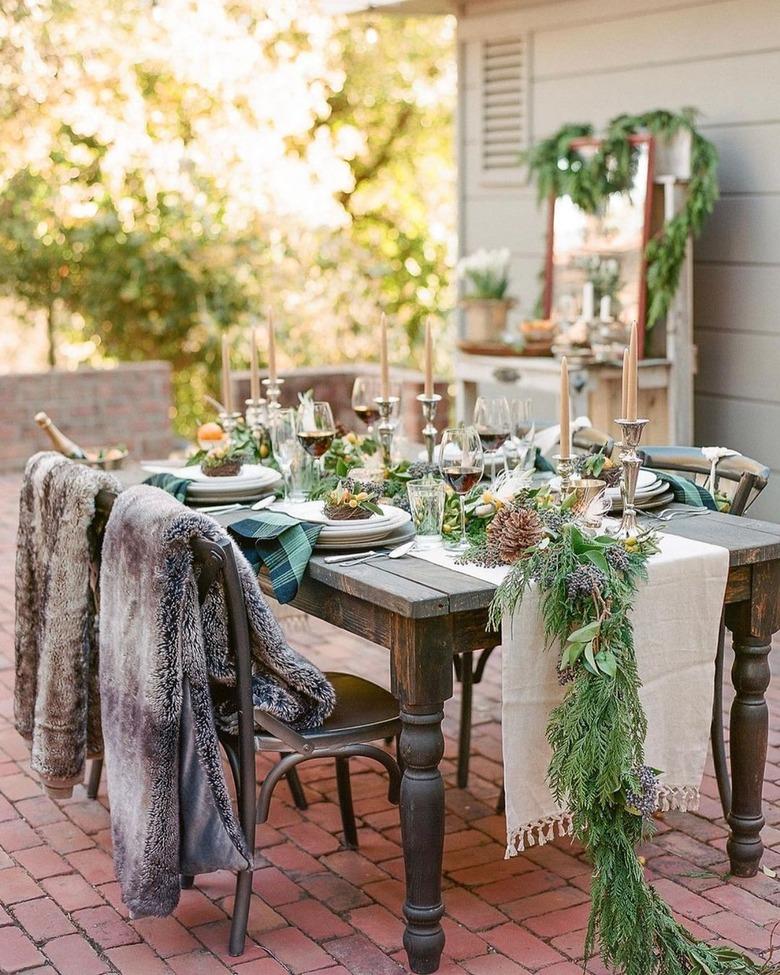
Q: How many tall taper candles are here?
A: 8